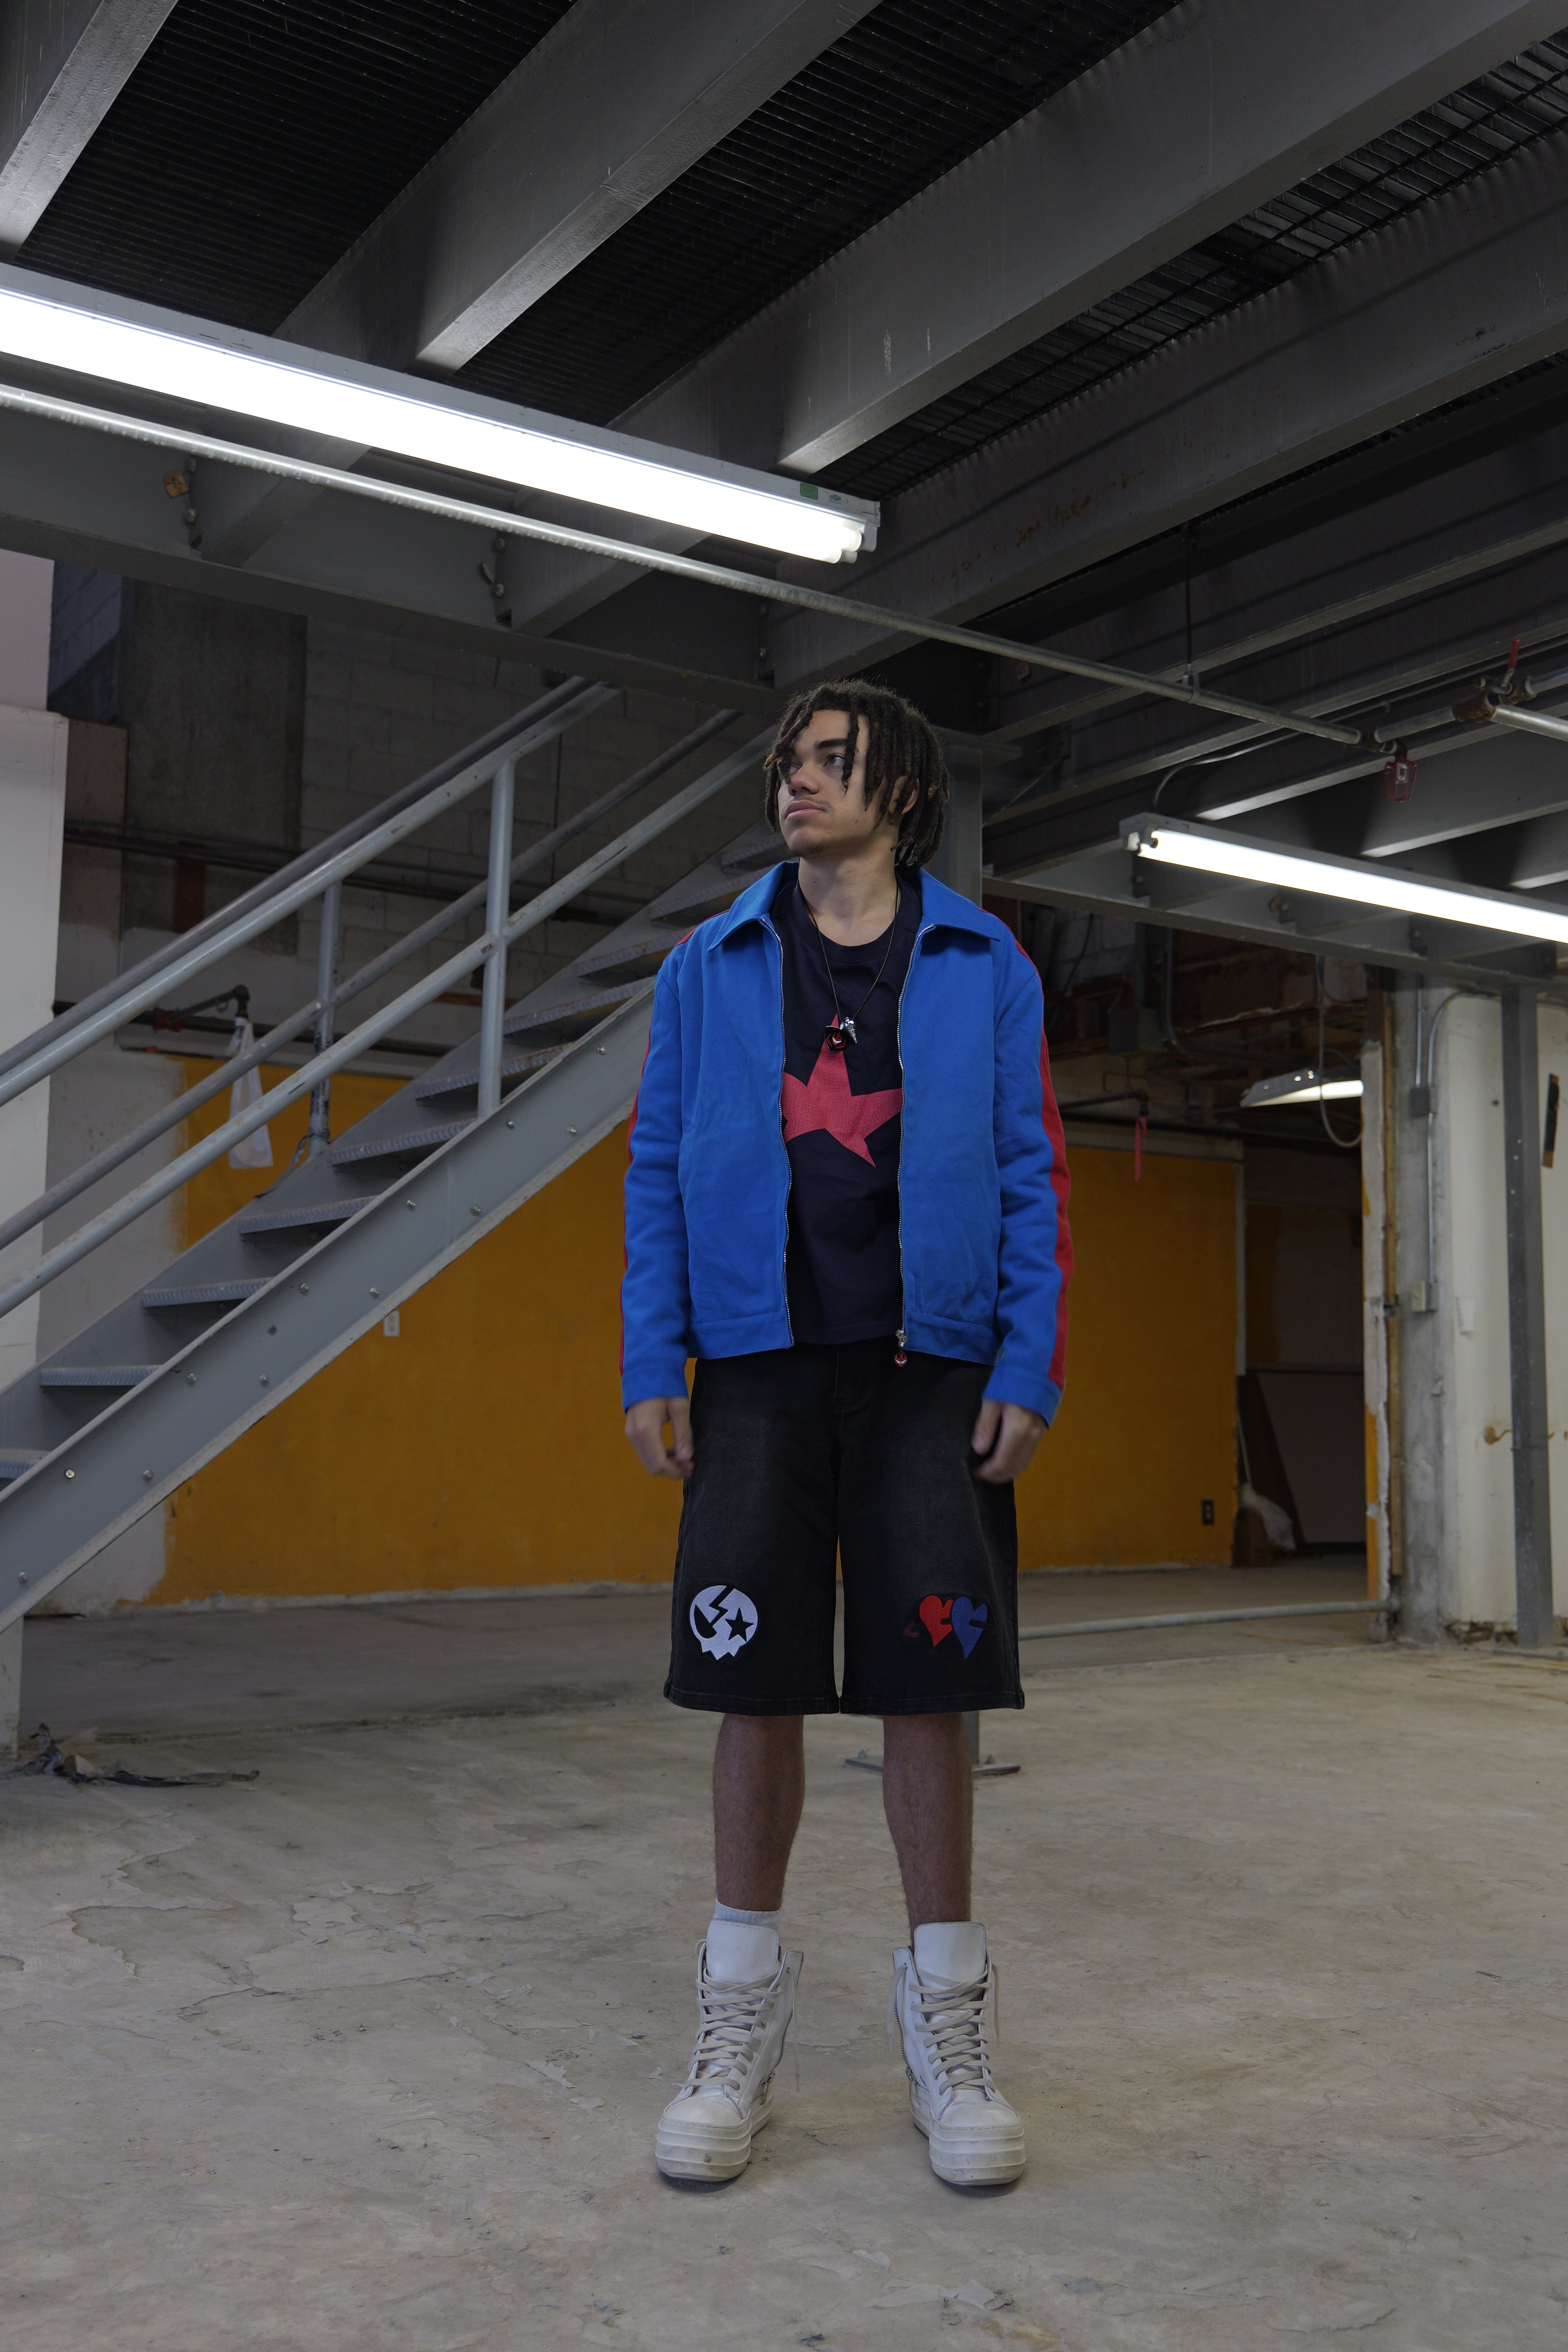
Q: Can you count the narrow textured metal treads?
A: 10